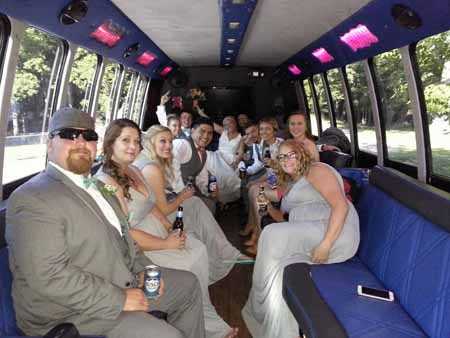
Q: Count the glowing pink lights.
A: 6